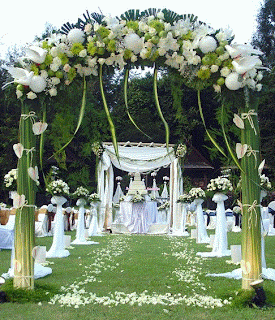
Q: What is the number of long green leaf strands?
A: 7